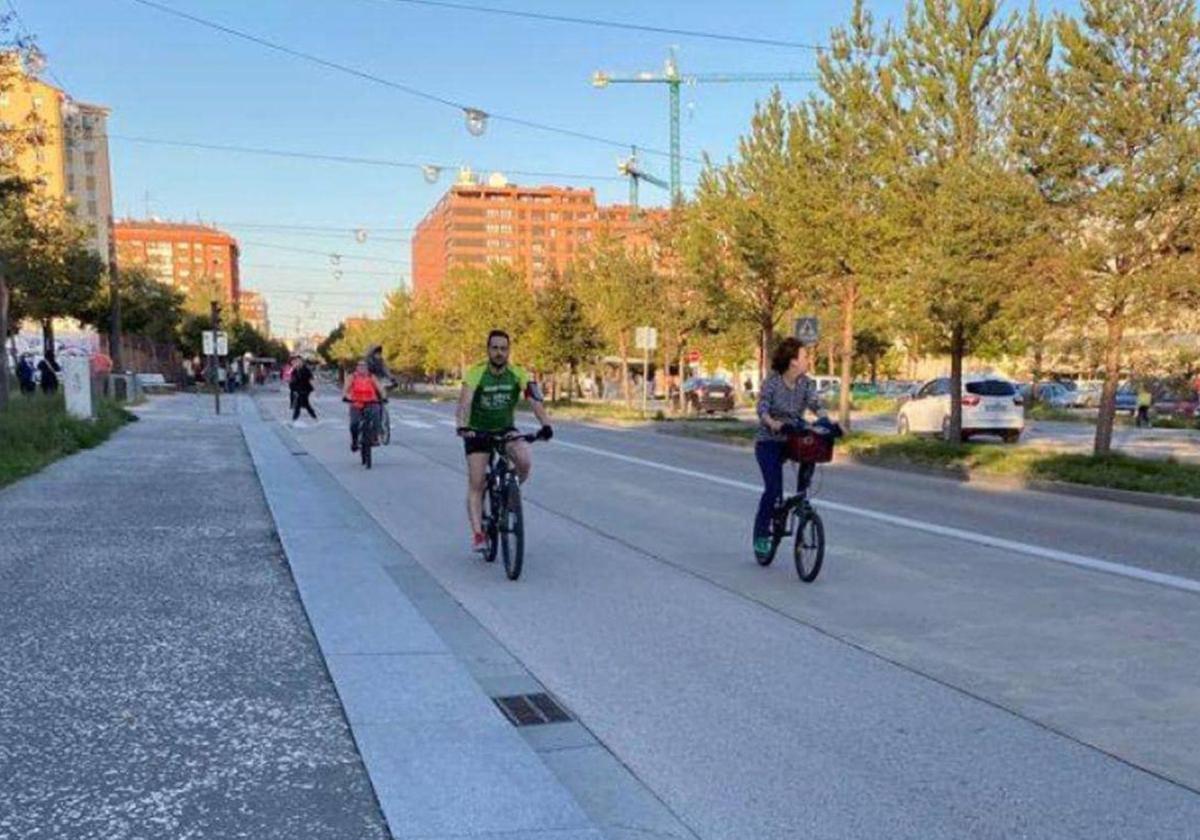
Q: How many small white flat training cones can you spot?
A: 0